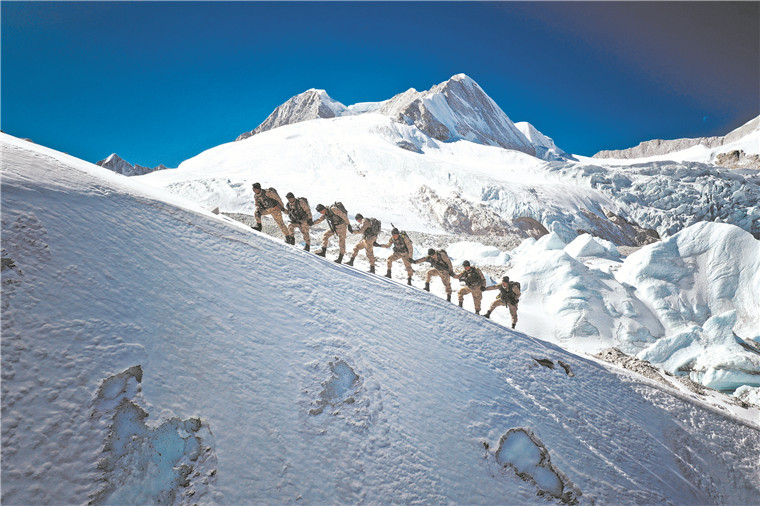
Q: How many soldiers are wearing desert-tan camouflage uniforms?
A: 8